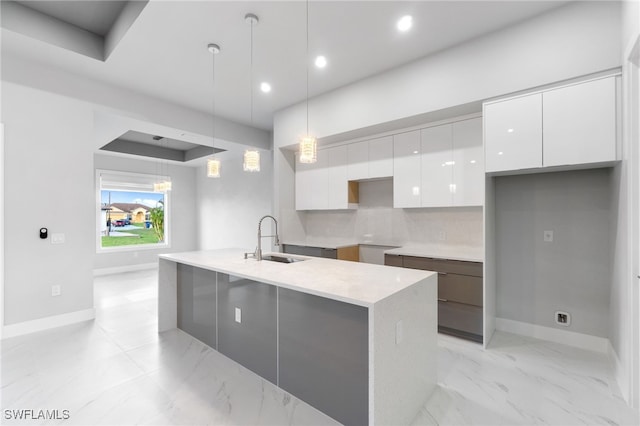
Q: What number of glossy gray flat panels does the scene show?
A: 3